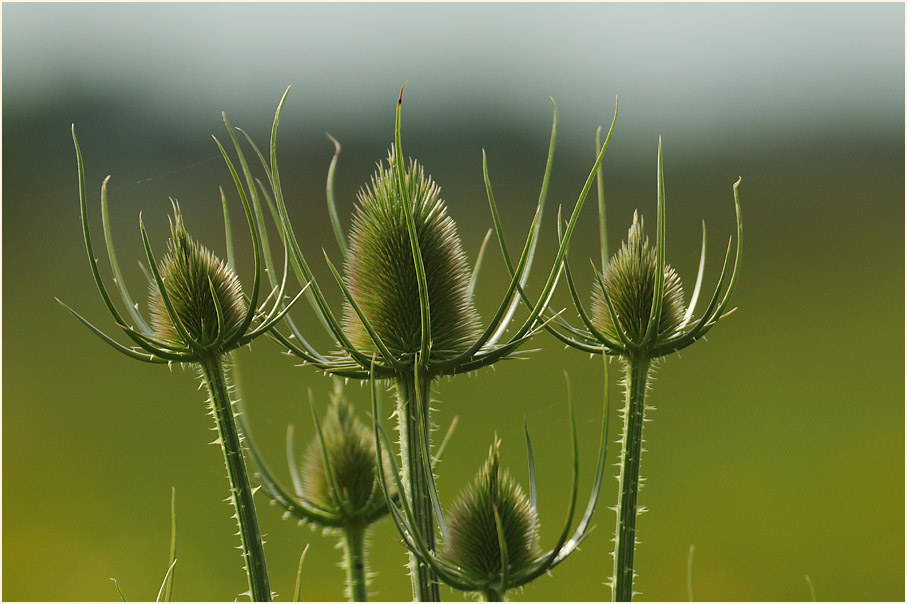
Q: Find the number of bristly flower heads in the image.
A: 5